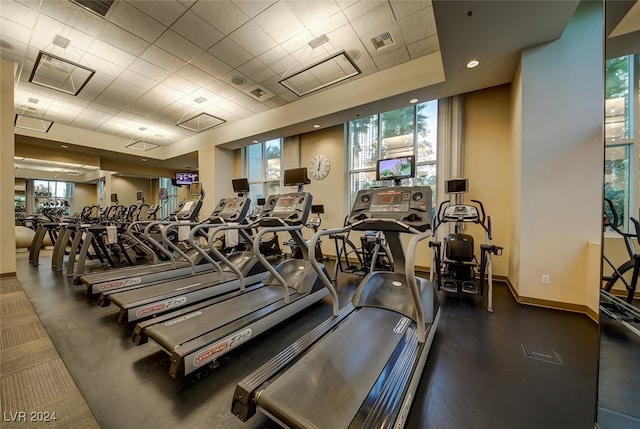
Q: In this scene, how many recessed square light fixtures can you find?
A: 5